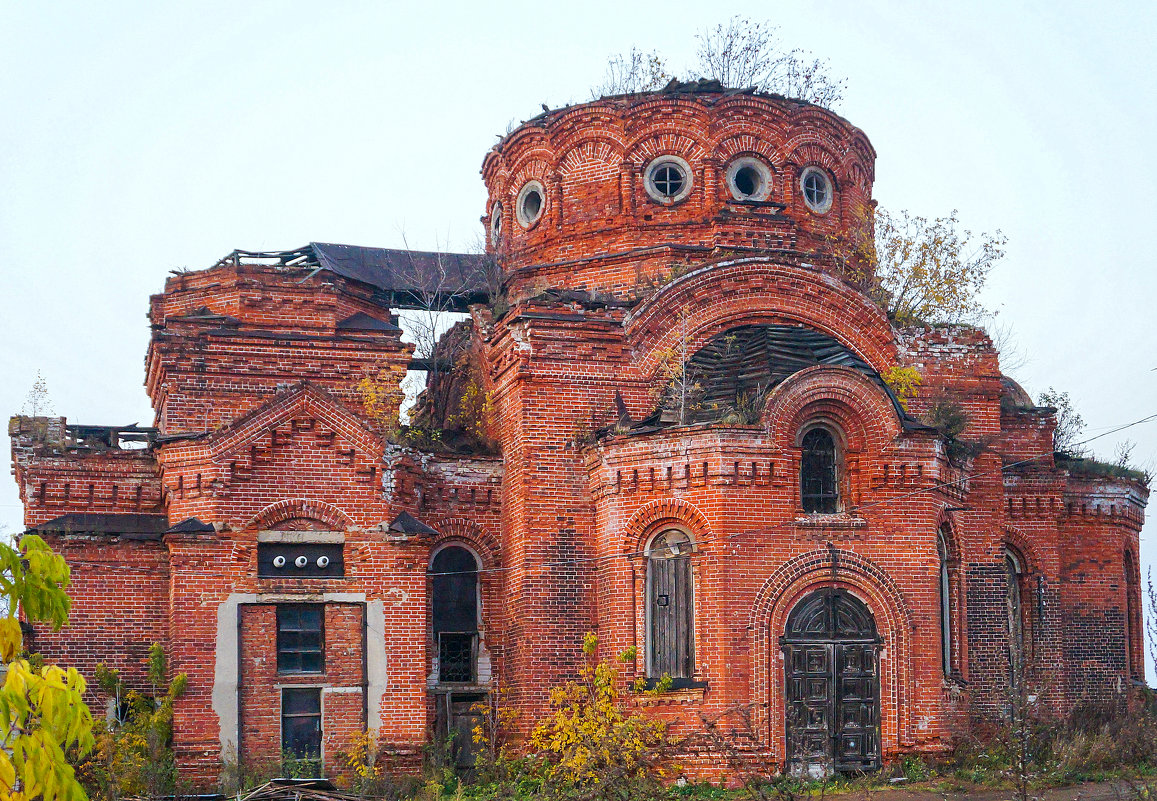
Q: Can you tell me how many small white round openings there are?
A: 3